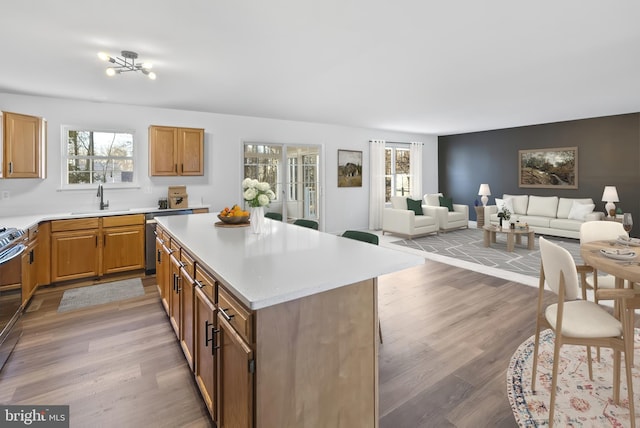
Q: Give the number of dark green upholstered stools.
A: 3